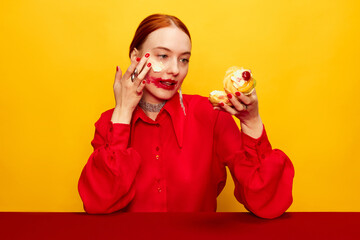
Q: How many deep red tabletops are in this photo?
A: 1